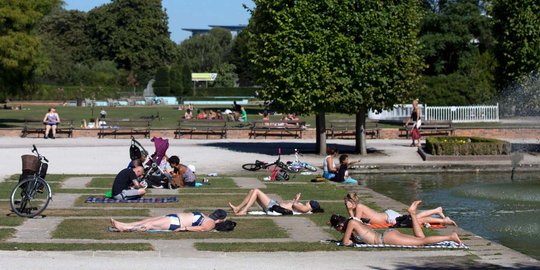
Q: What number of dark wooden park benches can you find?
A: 6